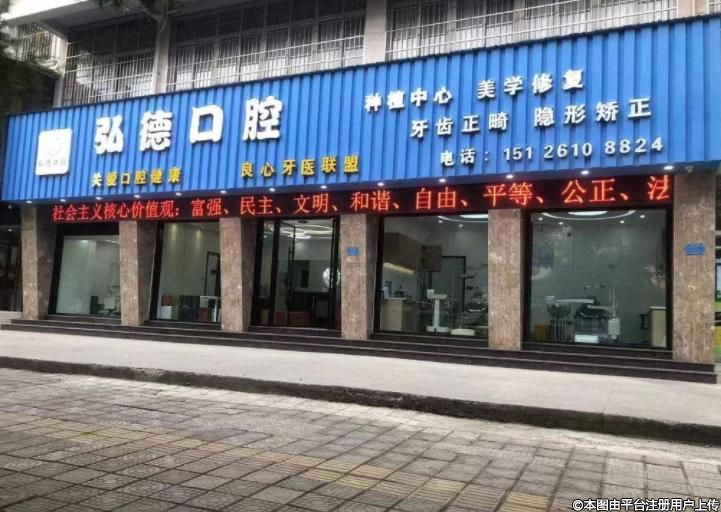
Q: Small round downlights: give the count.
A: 6